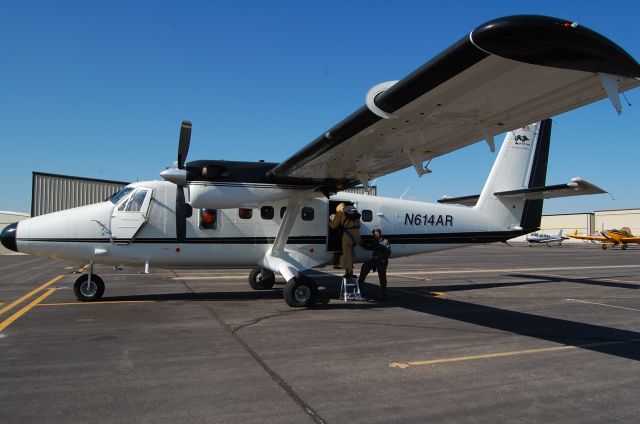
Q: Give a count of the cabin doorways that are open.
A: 1